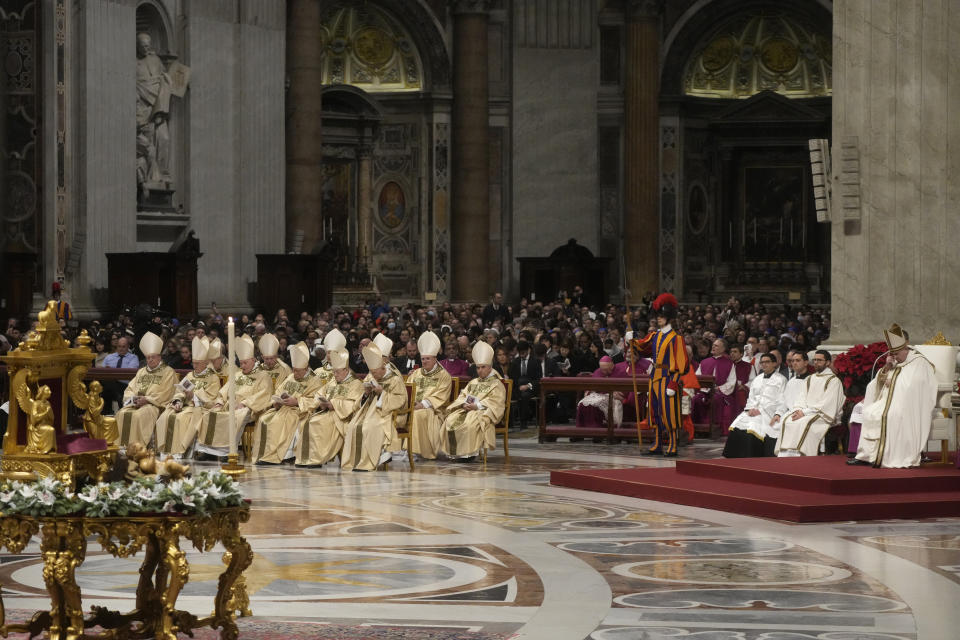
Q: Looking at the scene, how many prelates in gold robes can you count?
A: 12